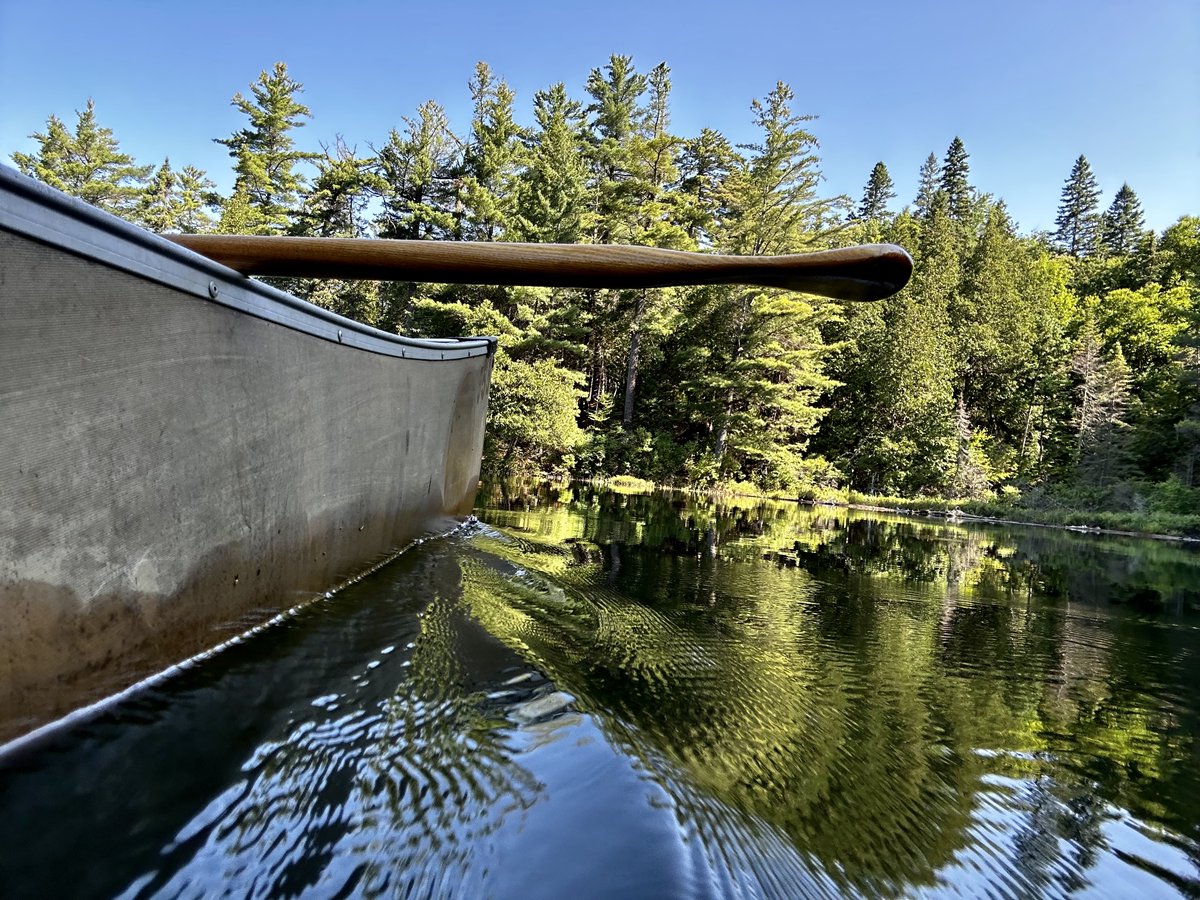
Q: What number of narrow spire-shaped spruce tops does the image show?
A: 5